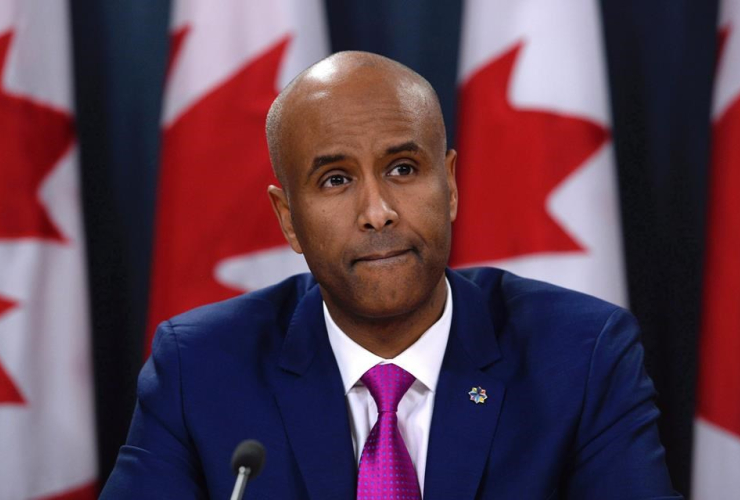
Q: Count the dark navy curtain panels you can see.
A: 3